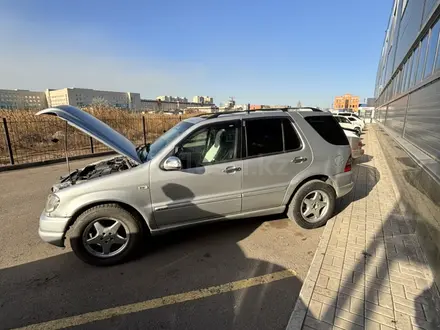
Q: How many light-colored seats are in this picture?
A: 1